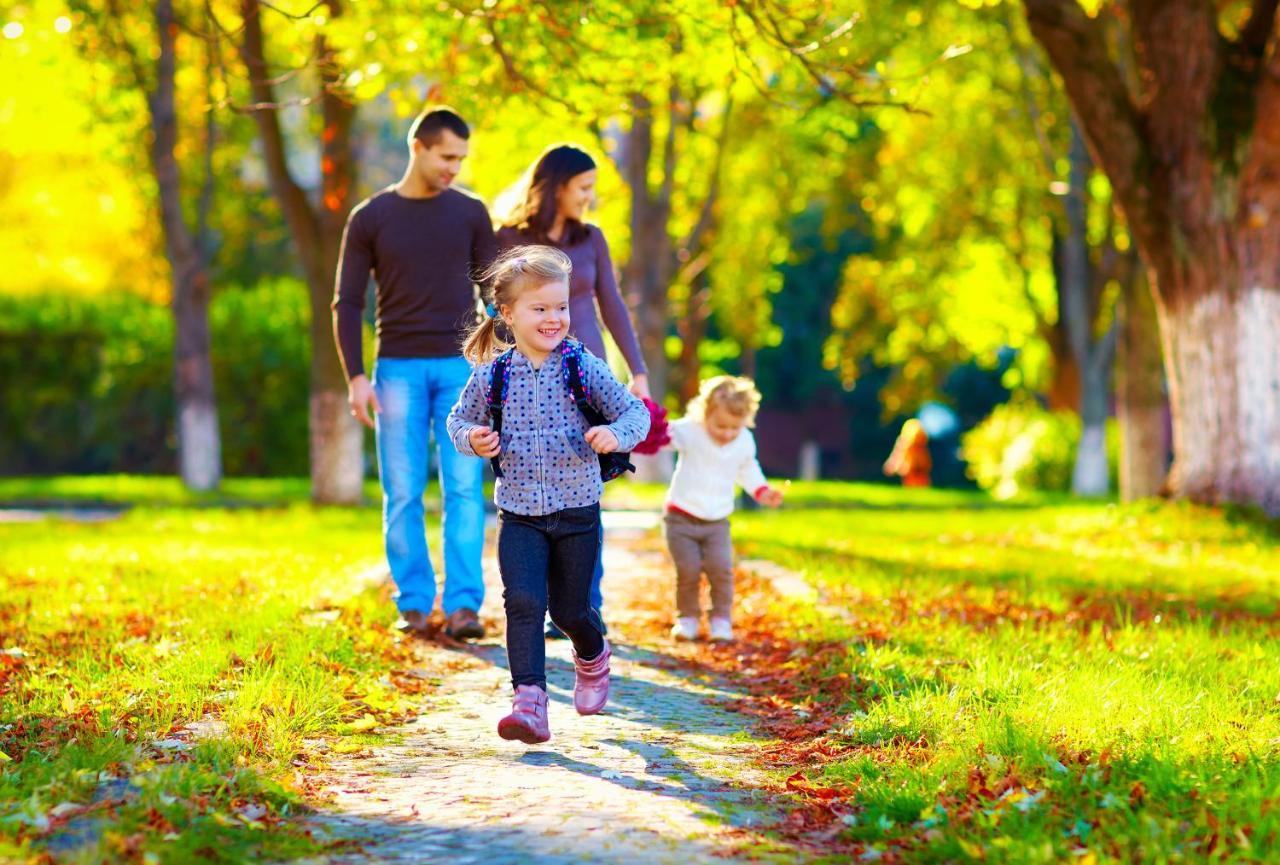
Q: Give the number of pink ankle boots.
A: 2